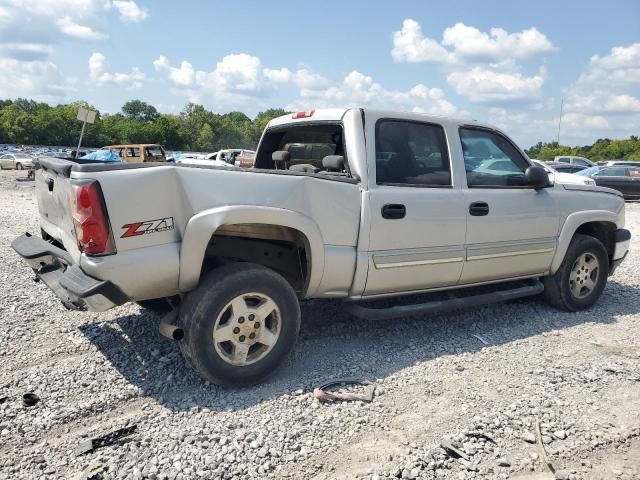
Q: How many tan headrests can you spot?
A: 2